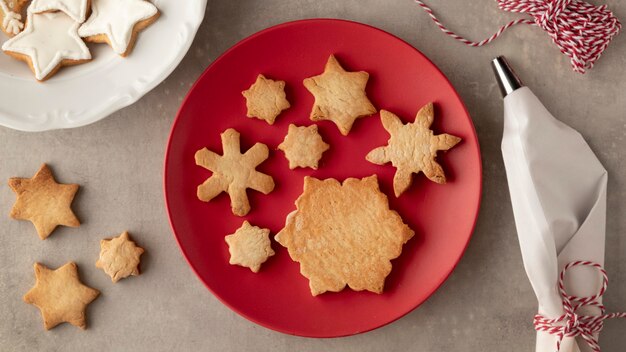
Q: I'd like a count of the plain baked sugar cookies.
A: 10